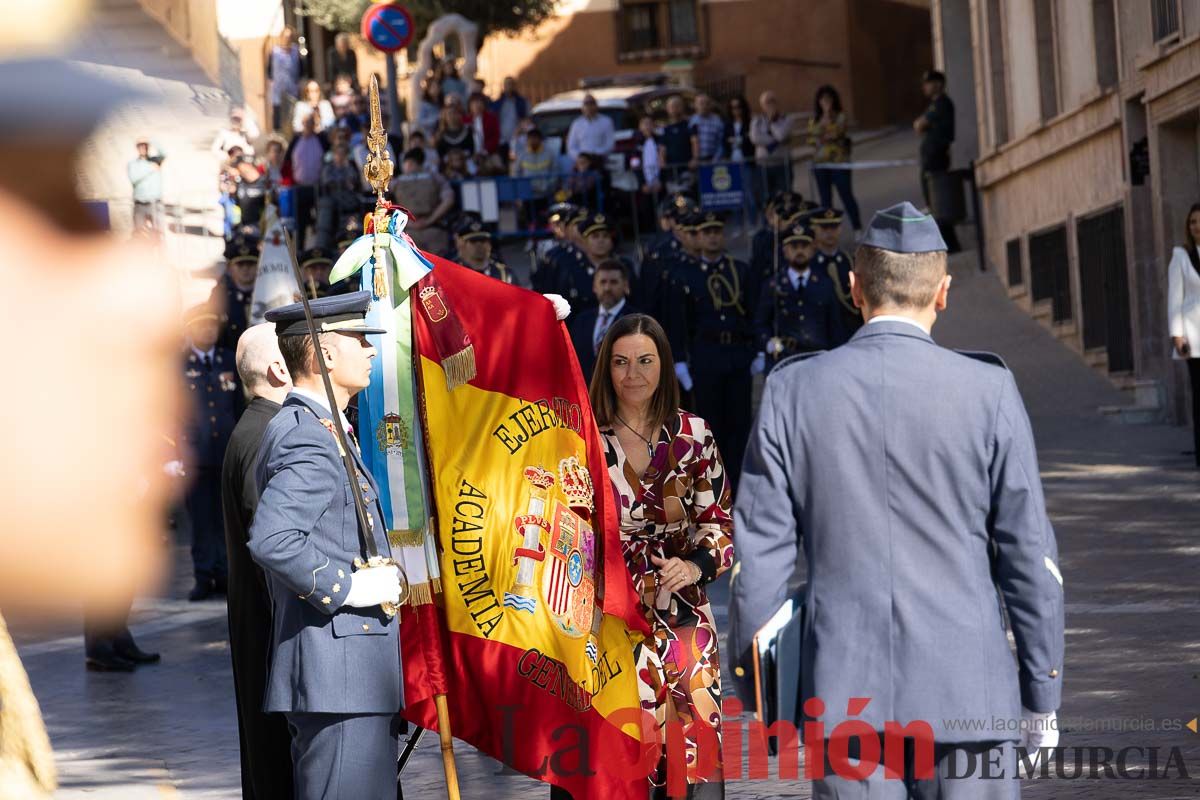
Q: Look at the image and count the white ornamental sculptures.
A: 1